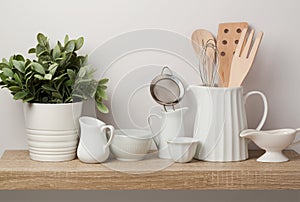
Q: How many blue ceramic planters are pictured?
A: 0